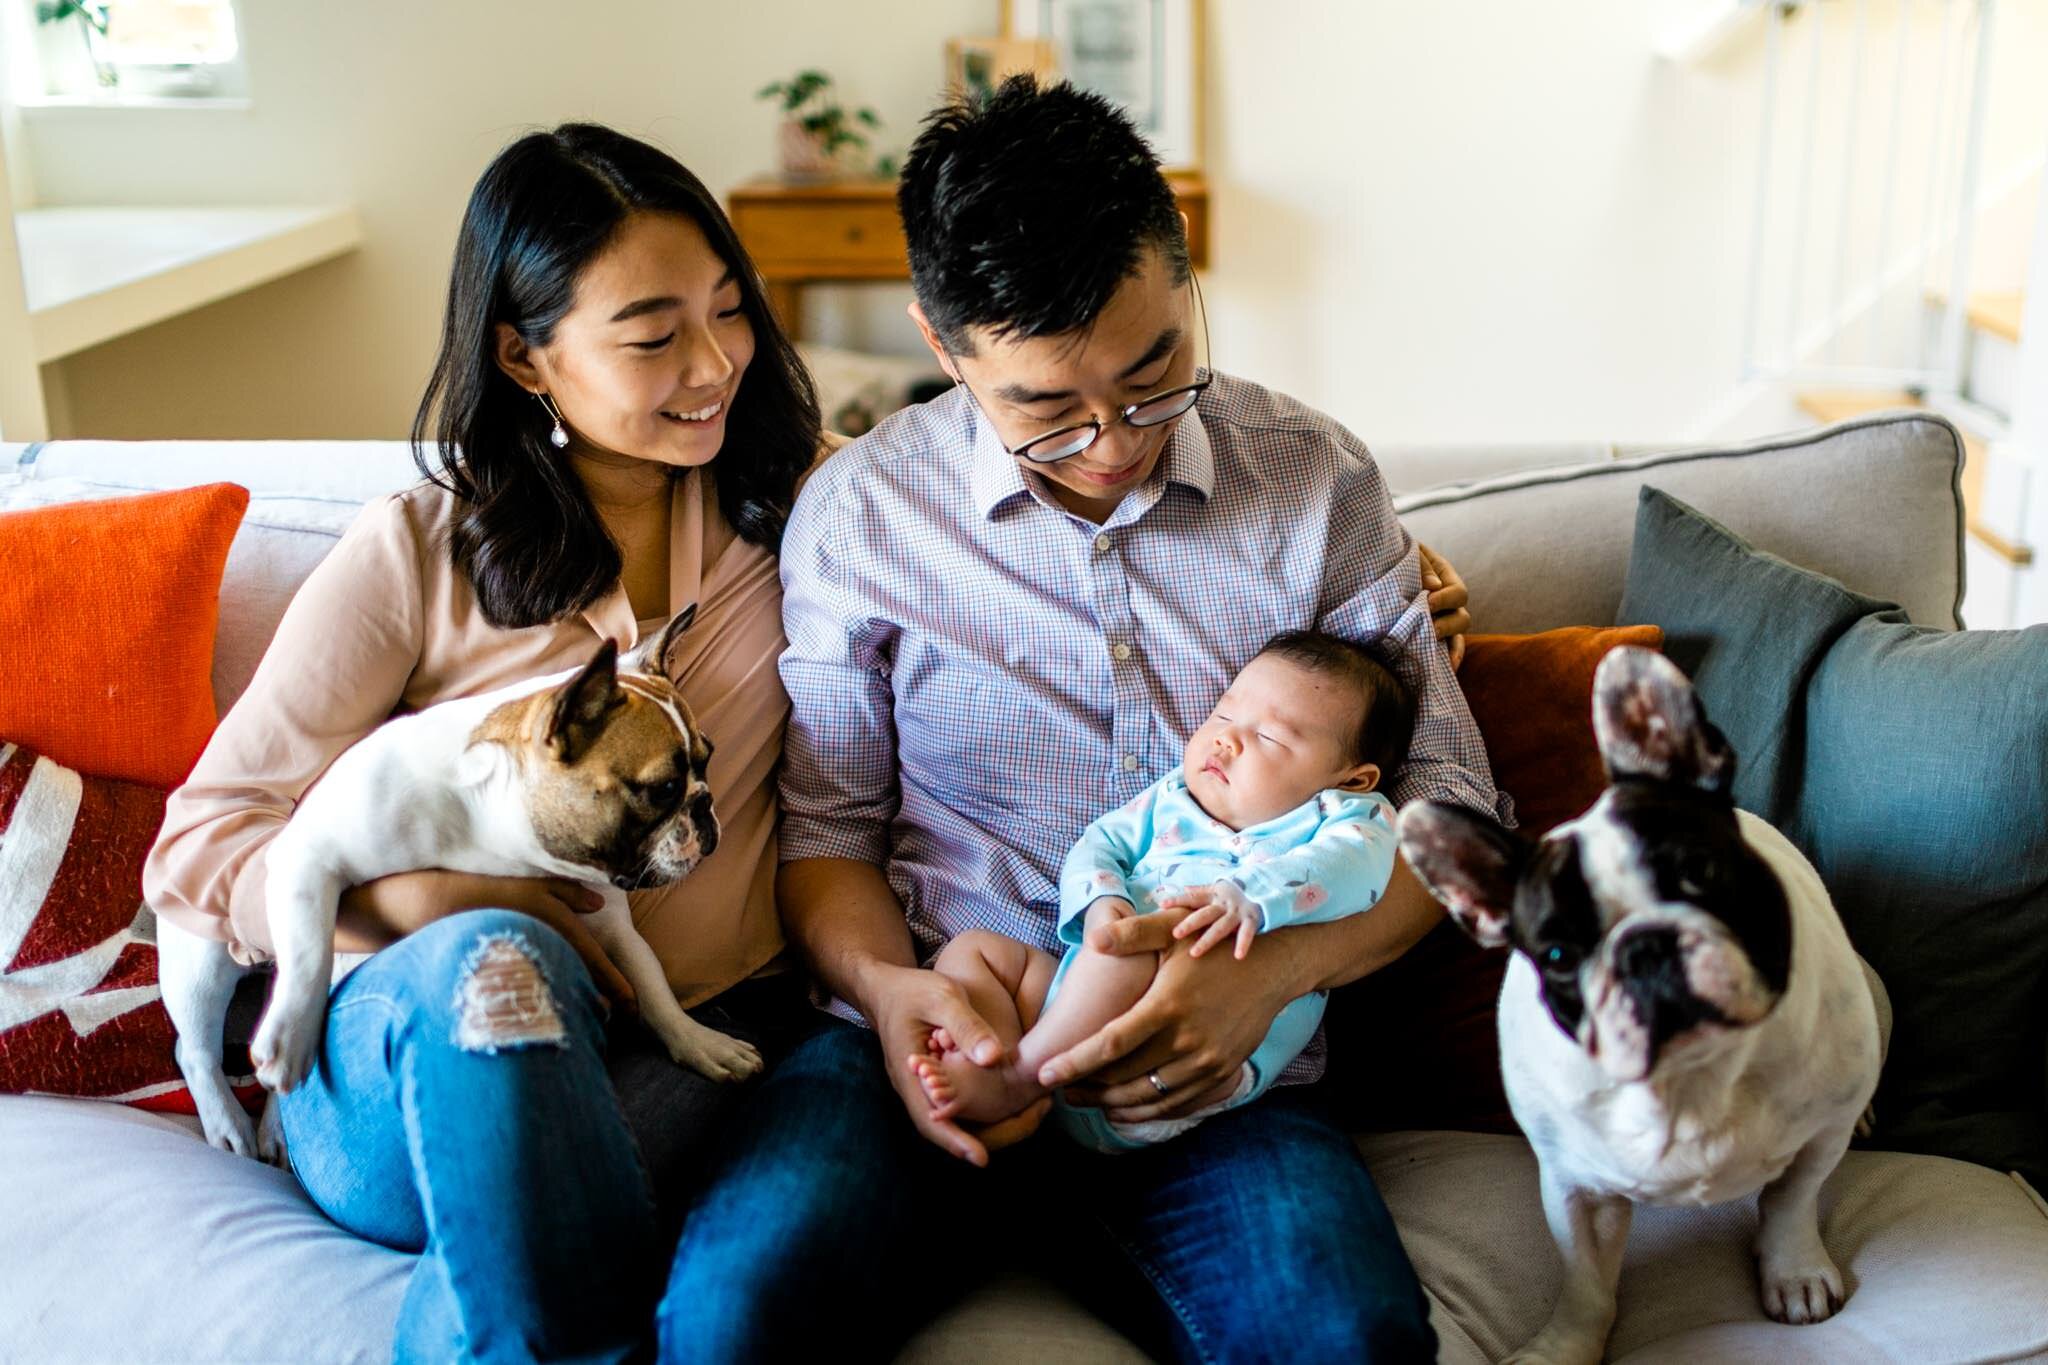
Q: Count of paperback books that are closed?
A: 0